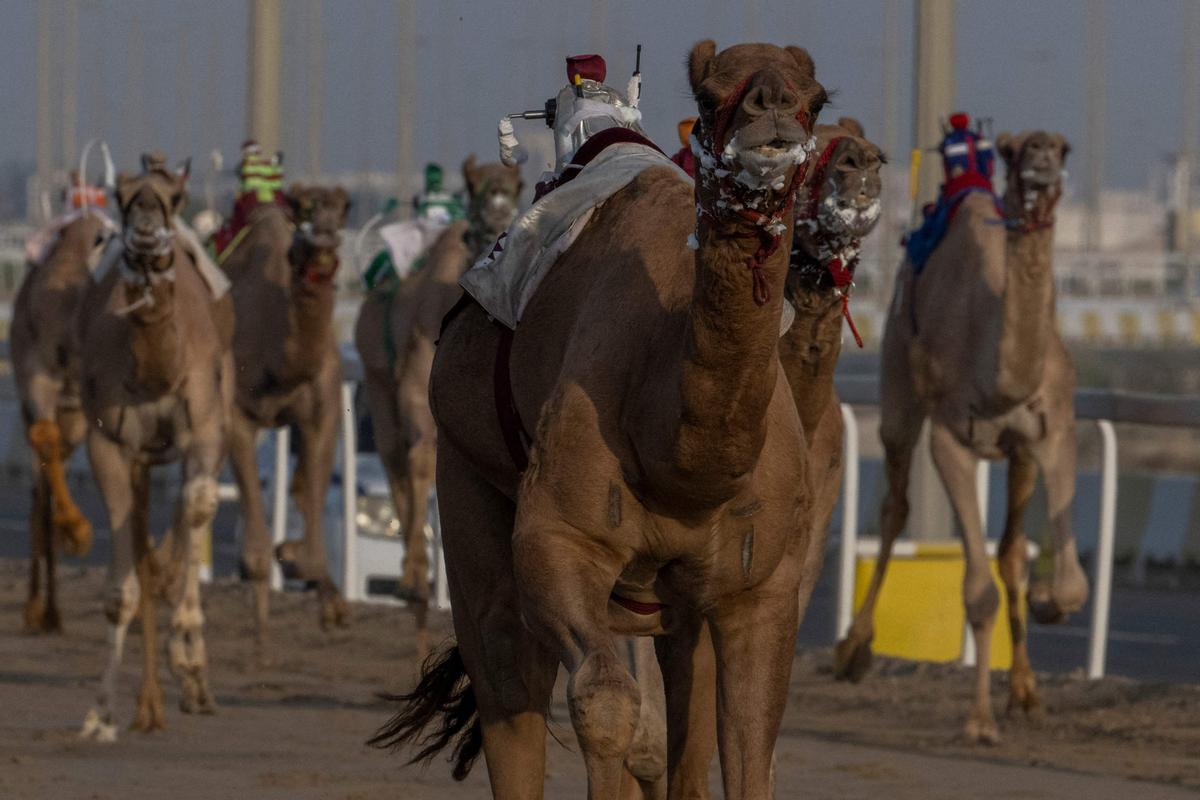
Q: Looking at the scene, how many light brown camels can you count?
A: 7